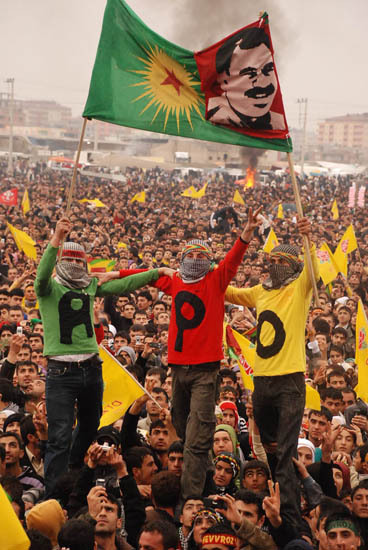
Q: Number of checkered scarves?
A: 3